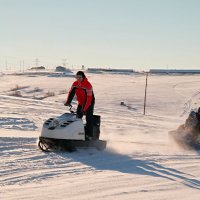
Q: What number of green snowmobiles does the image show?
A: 0